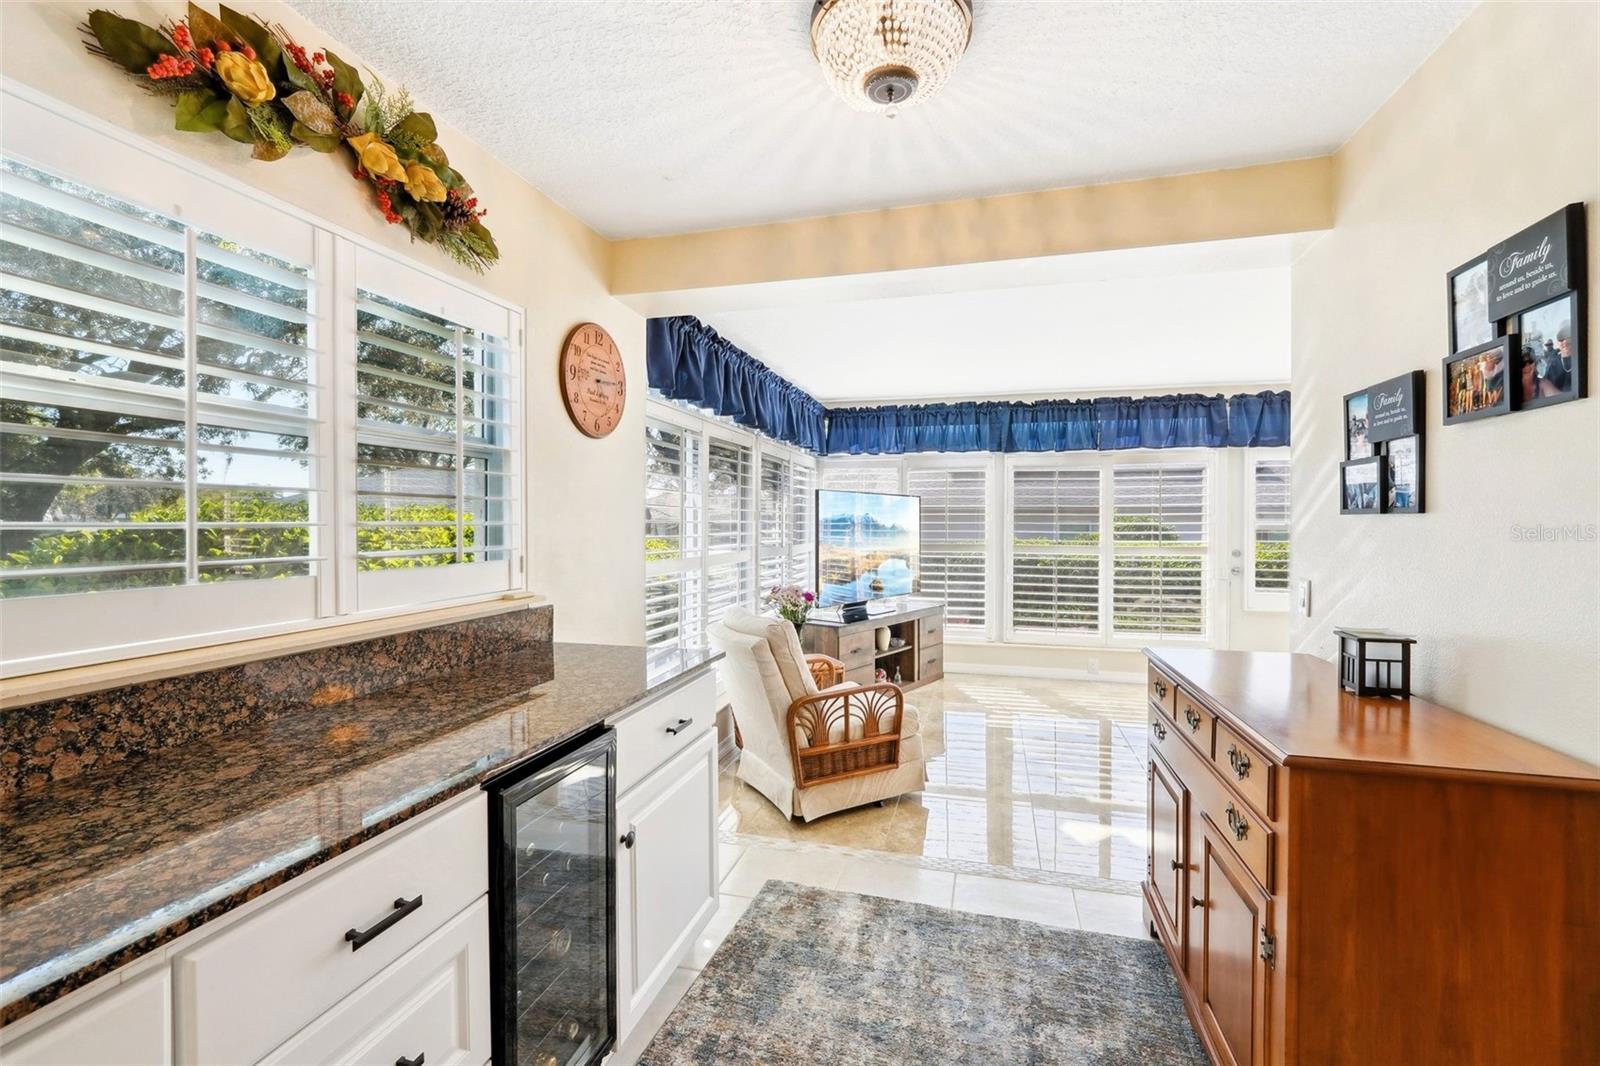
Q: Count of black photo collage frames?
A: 2